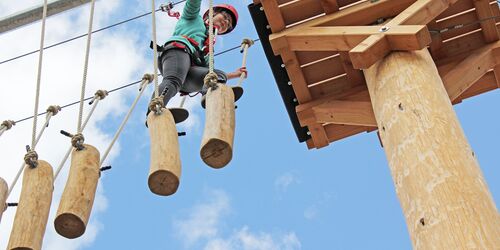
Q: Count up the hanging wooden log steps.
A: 5